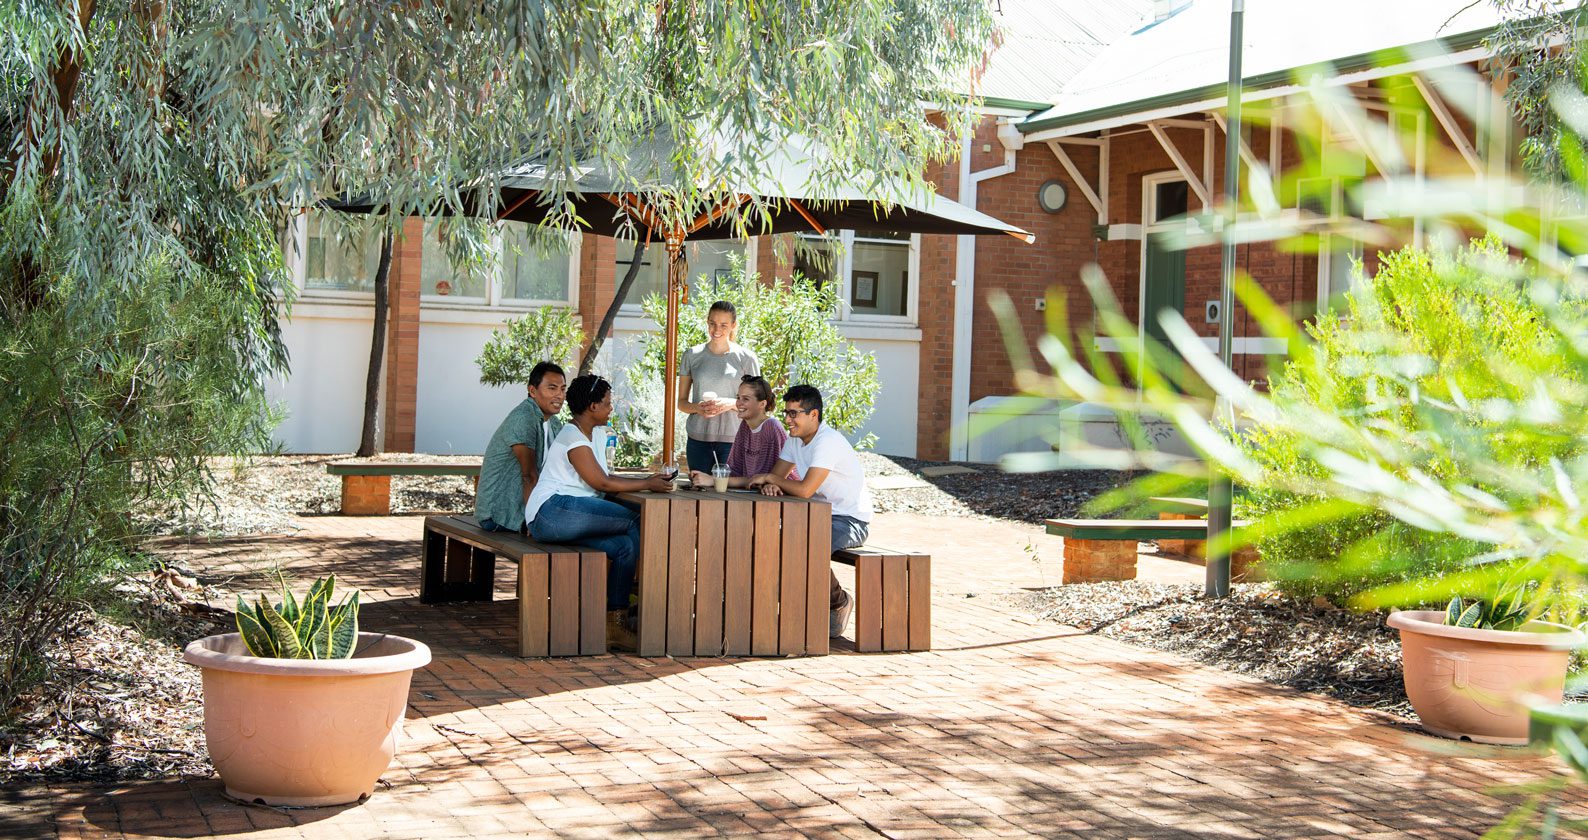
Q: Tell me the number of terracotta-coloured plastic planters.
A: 2